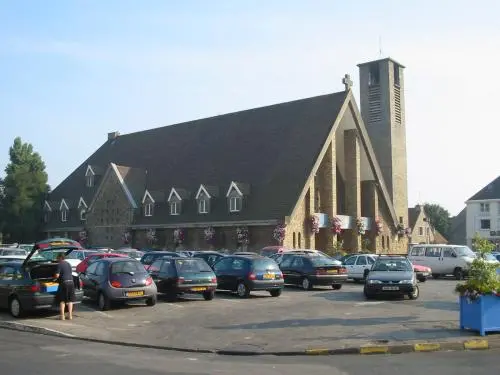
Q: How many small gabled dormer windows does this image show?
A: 8